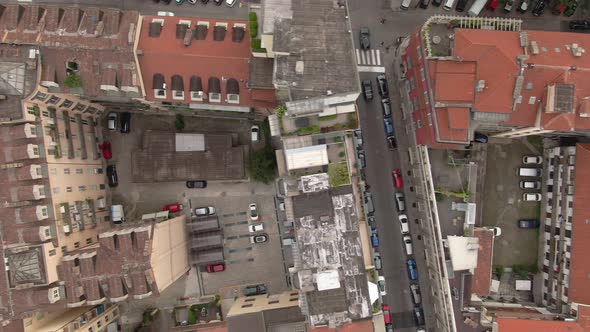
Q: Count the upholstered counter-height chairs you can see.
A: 0